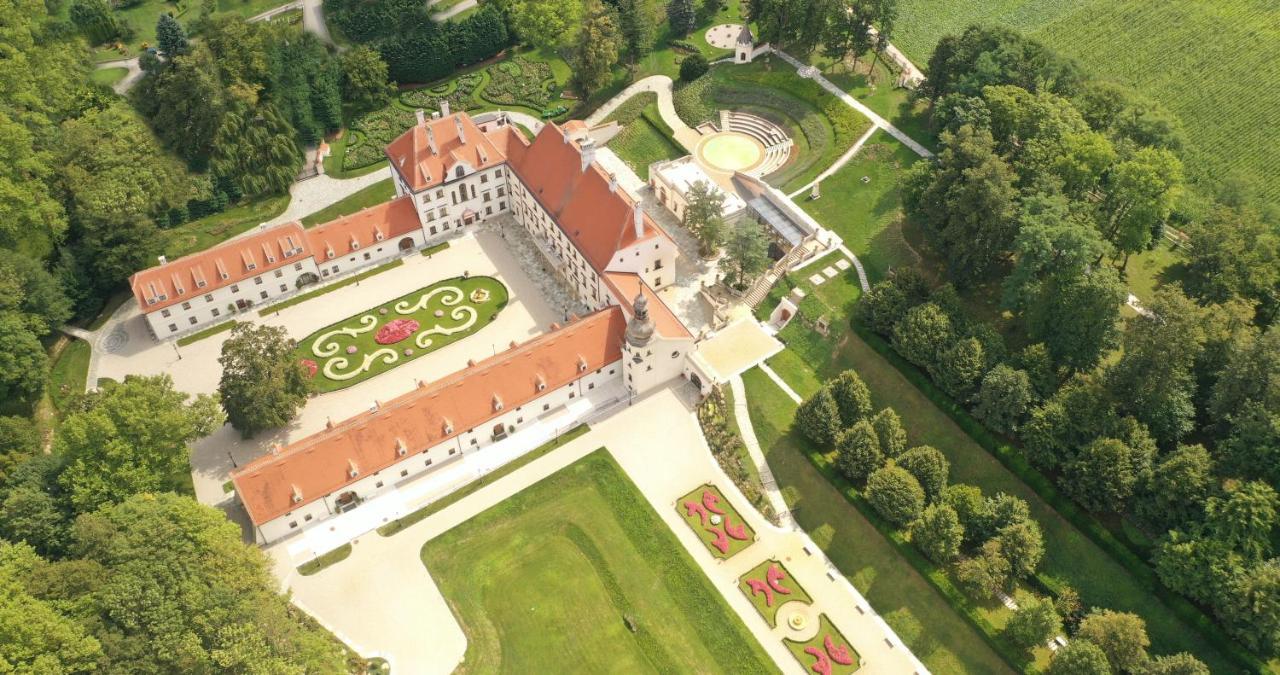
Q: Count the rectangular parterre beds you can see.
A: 3